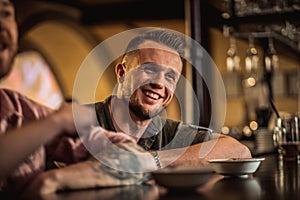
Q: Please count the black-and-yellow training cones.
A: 0